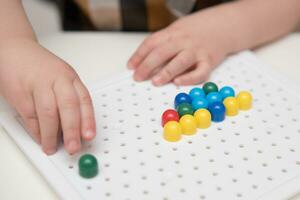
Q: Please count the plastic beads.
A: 15